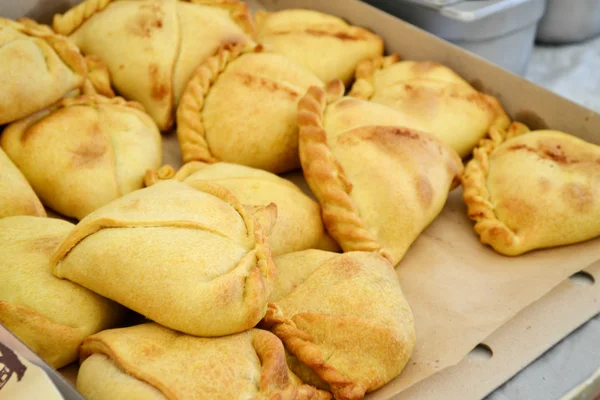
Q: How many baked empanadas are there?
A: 14